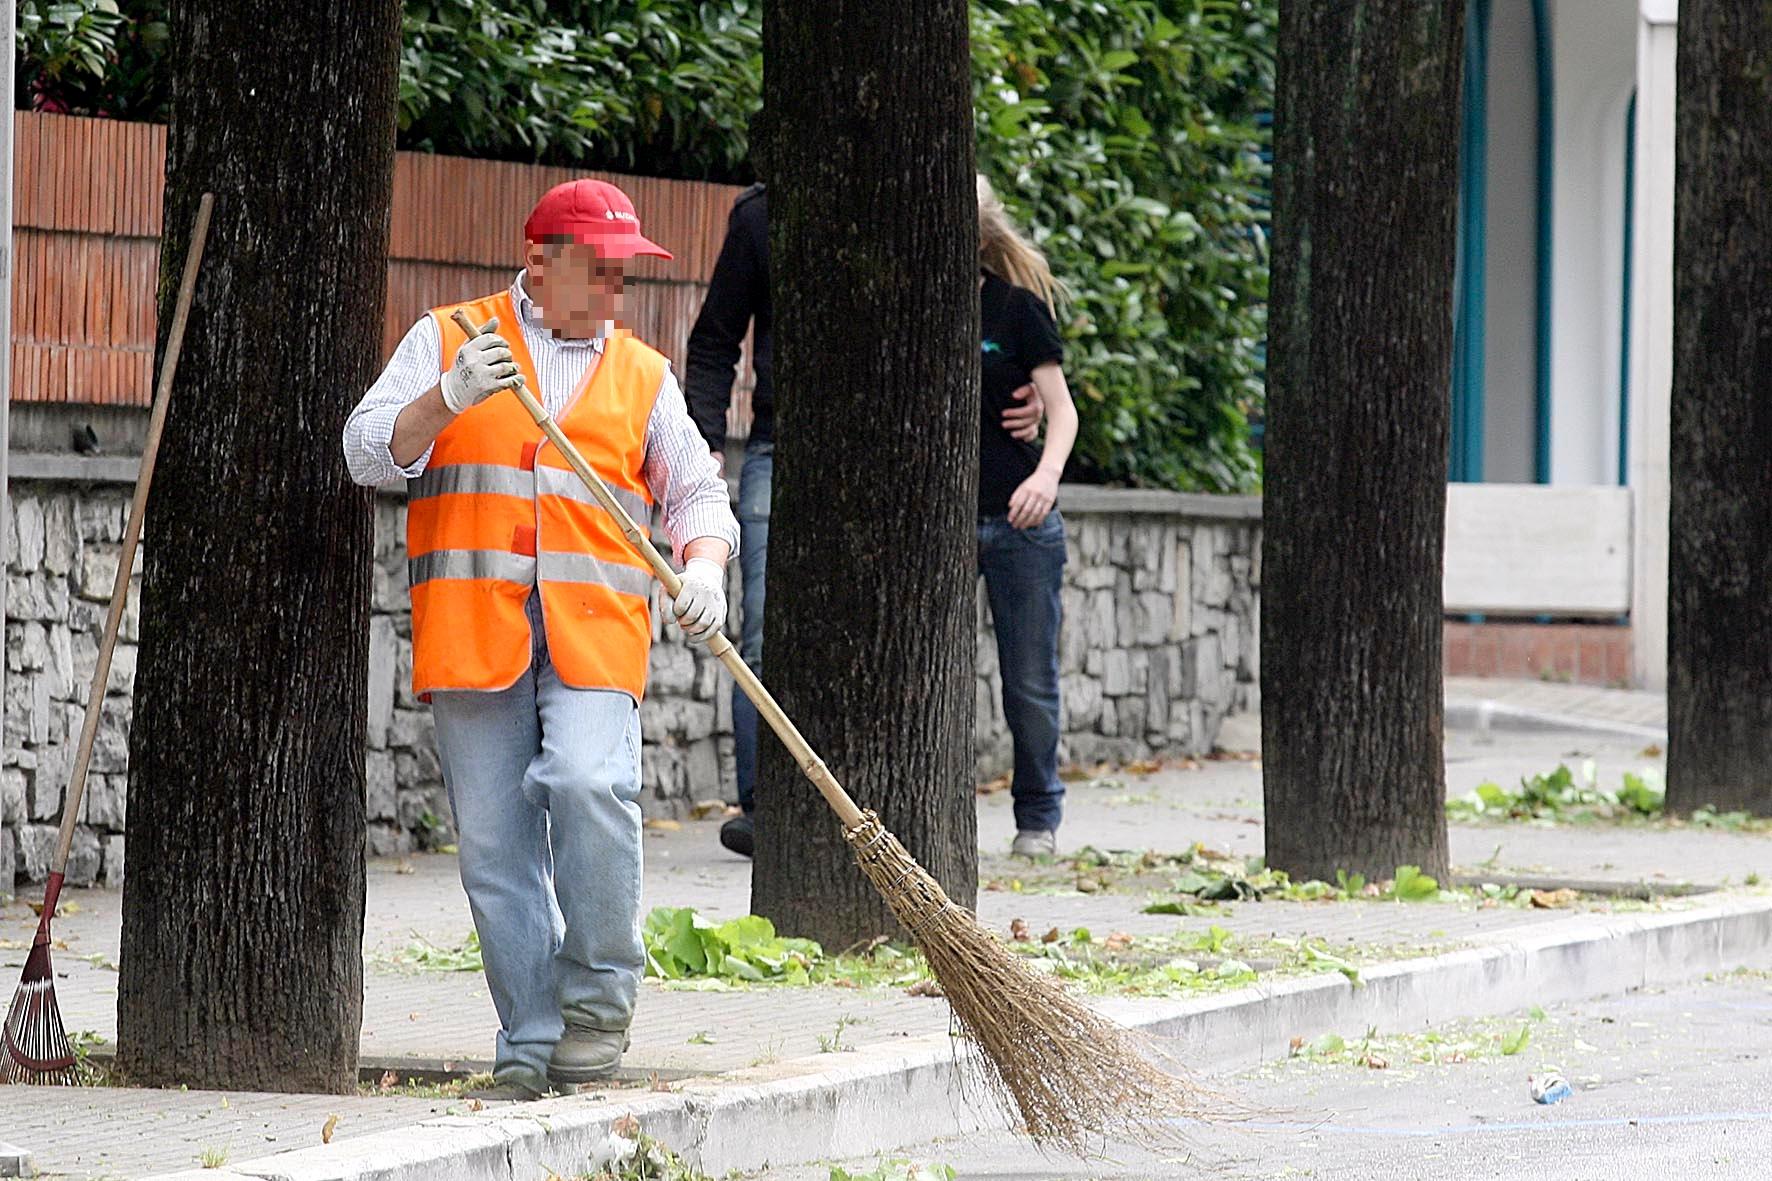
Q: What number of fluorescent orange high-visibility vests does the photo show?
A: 1